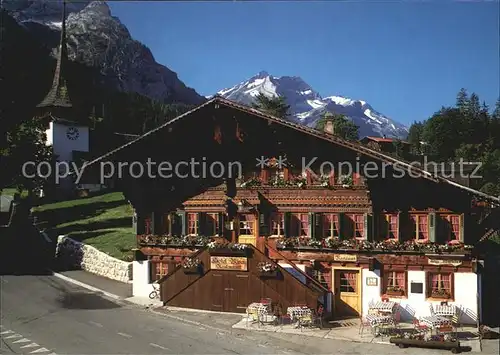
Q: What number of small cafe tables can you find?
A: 6